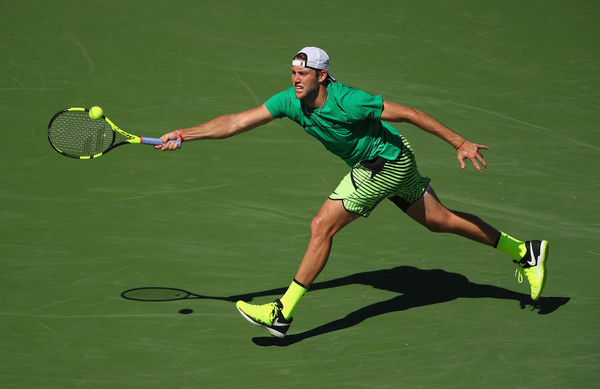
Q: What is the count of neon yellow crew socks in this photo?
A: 2